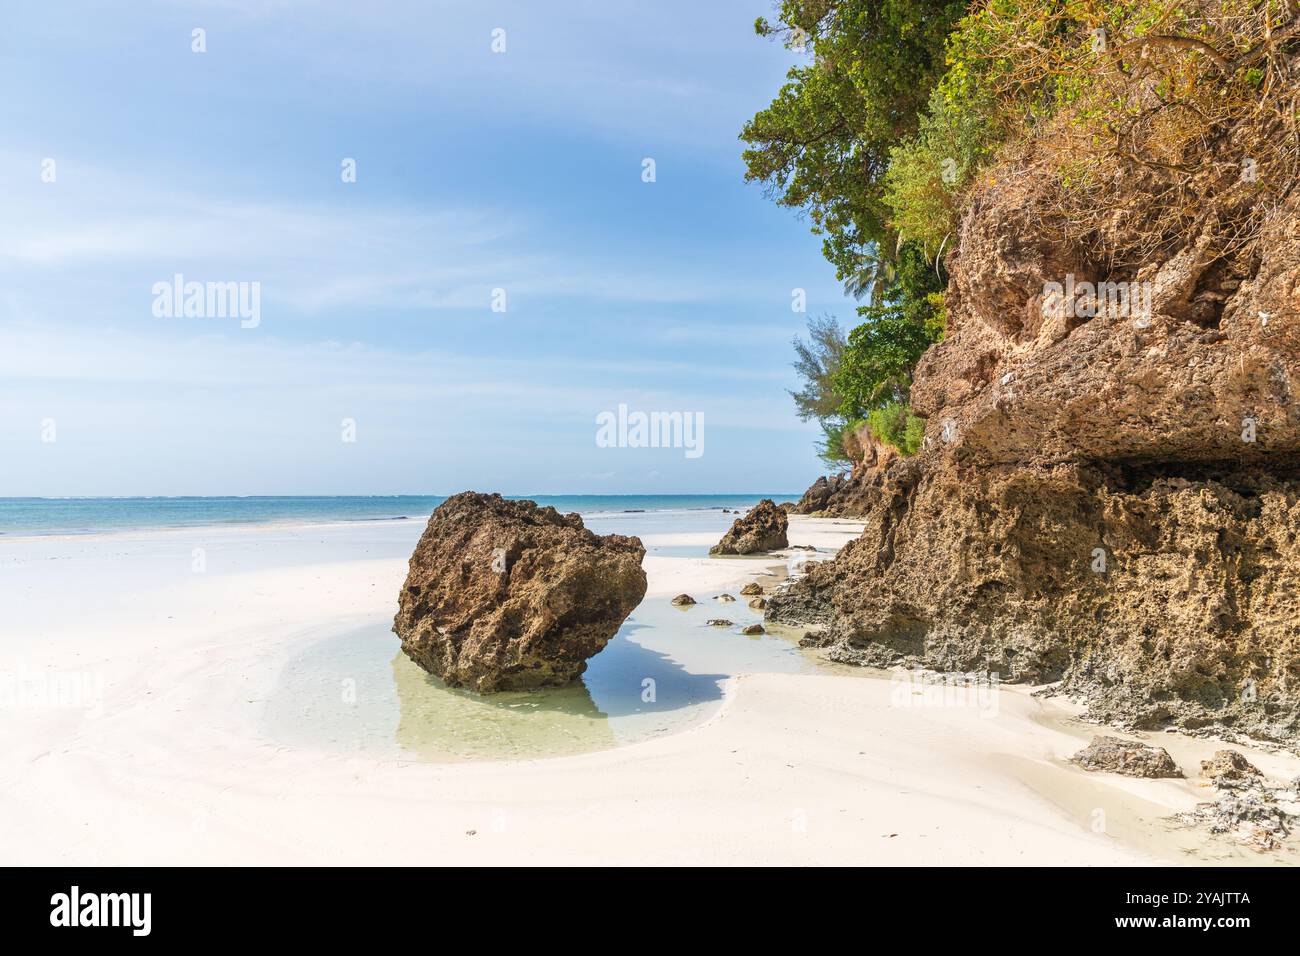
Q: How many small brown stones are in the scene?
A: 6